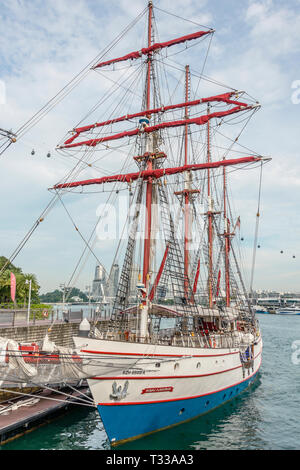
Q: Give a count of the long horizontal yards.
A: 4